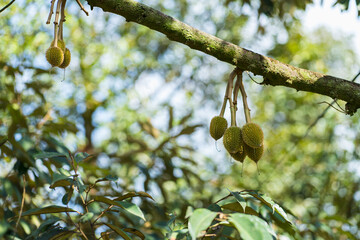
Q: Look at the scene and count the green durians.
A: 8